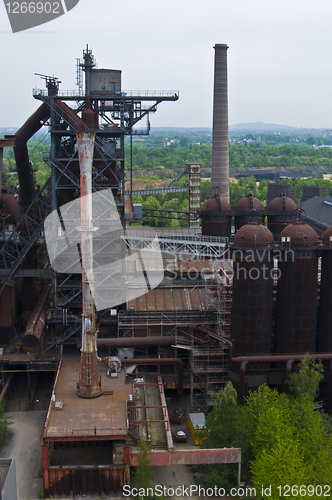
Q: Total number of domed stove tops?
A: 6